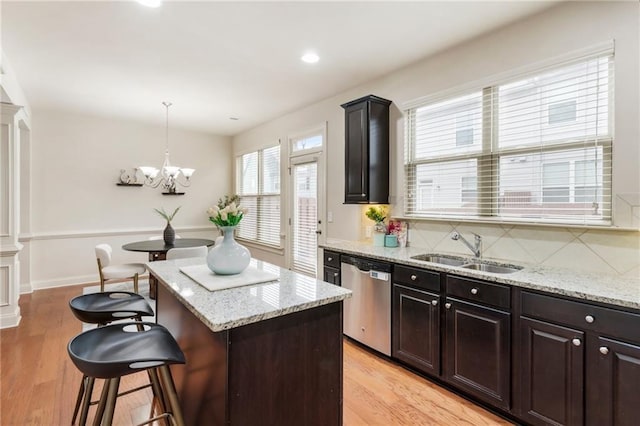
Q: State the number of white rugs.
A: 1